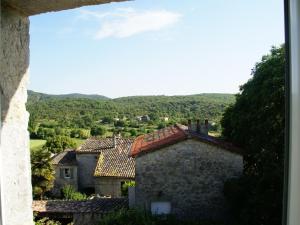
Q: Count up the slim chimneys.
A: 3